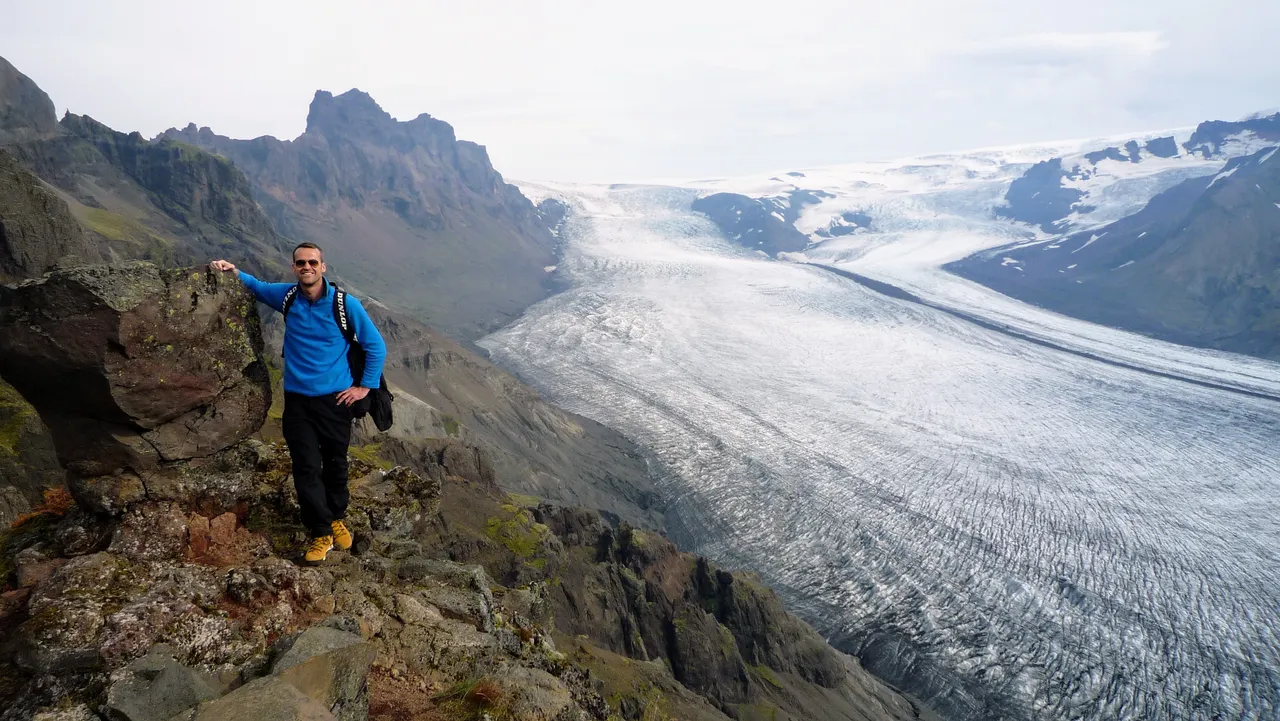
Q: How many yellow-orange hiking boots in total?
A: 2